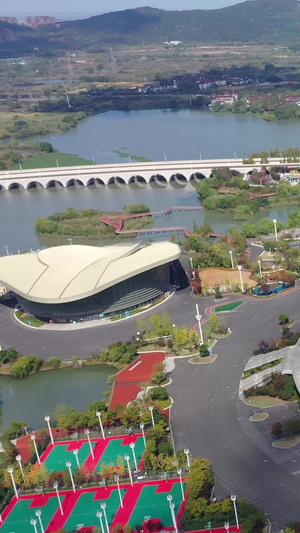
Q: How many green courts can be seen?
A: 5